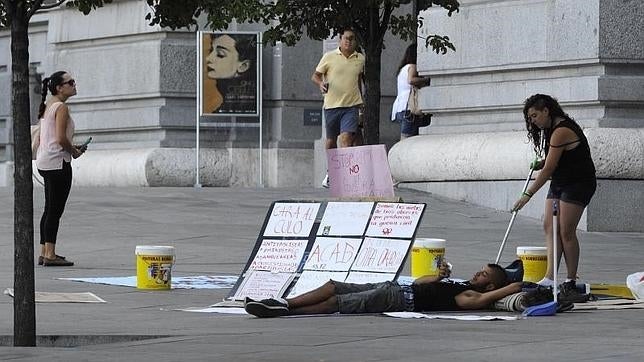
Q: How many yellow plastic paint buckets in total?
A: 3